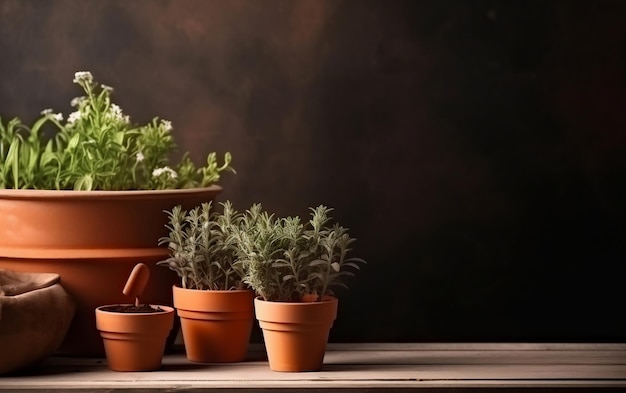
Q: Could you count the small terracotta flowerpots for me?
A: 3